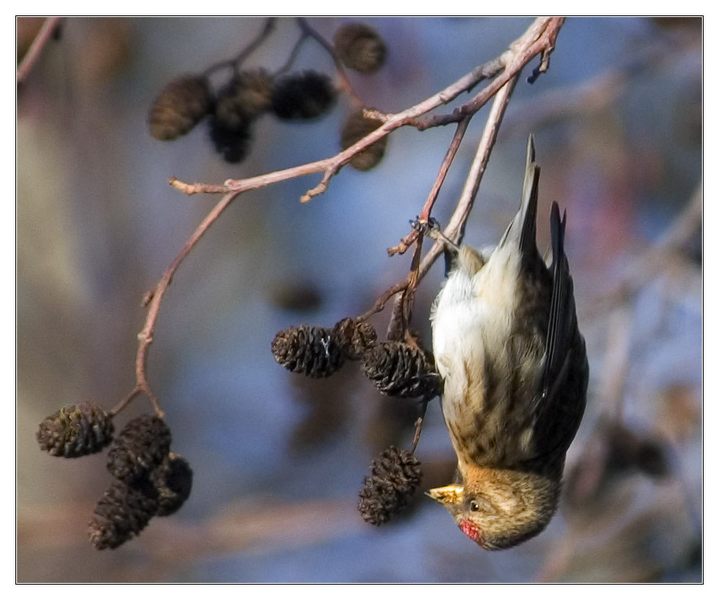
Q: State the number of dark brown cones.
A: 14